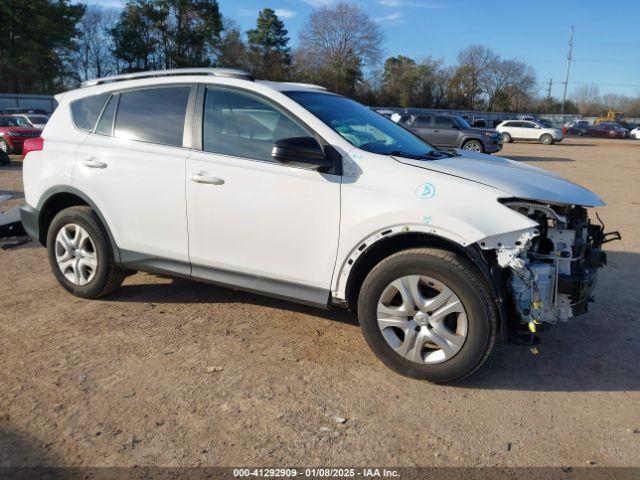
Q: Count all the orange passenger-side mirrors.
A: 0